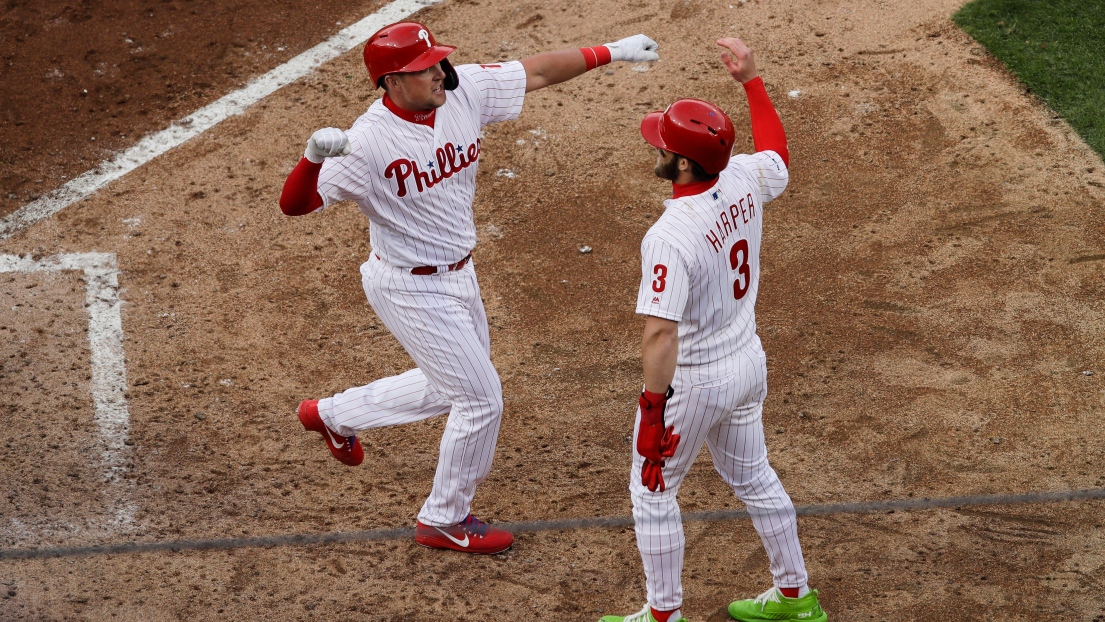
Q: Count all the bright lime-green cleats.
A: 2